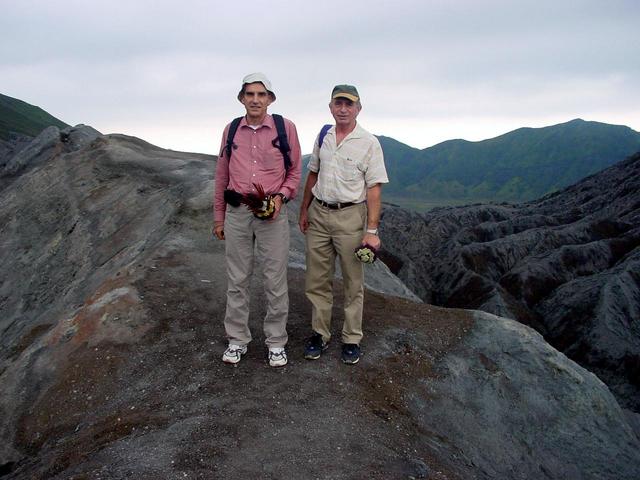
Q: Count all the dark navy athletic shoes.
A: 2